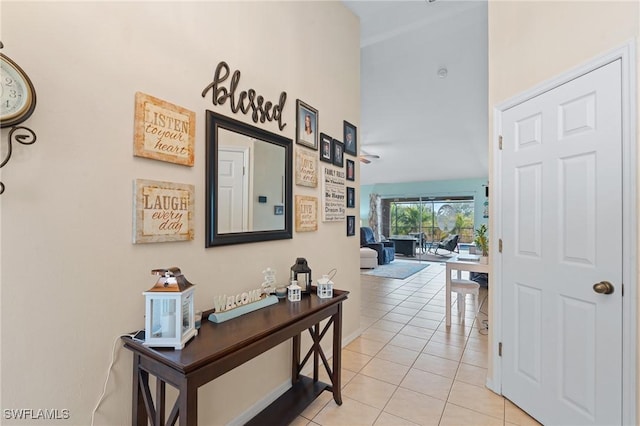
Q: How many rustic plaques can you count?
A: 4